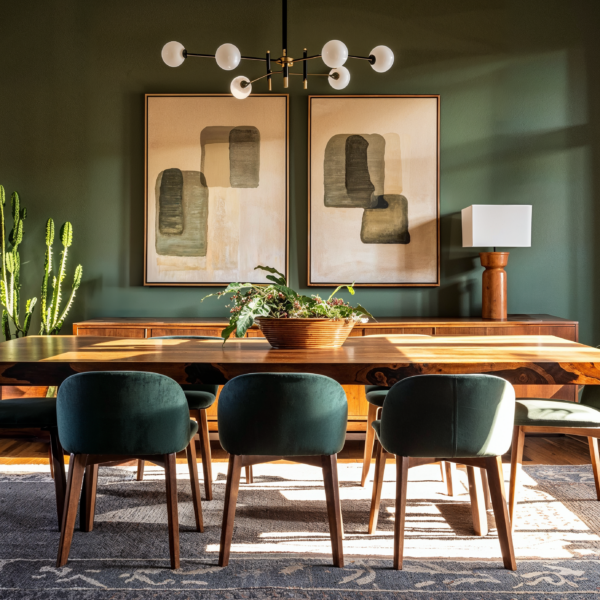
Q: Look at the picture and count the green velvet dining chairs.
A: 7